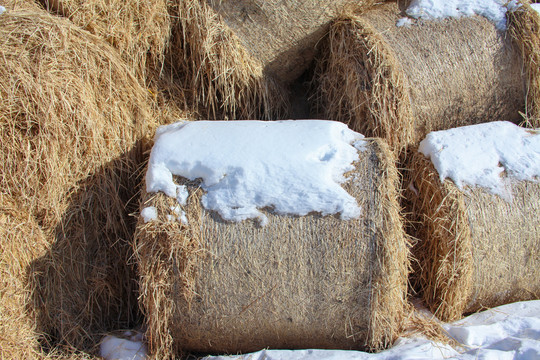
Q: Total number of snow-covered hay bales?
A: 3